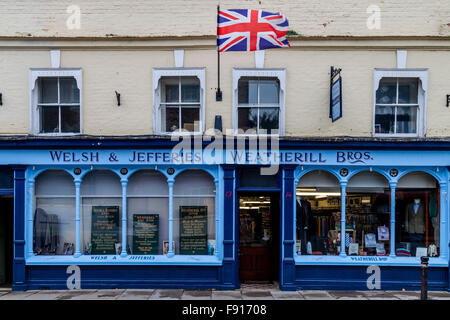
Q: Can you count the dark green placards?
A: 3